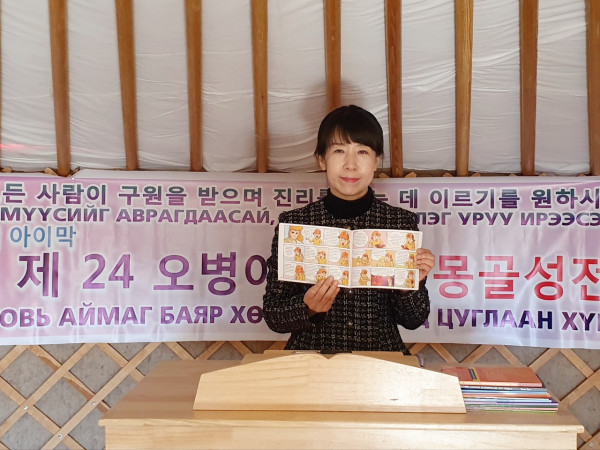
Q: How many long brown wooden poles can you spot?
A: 9